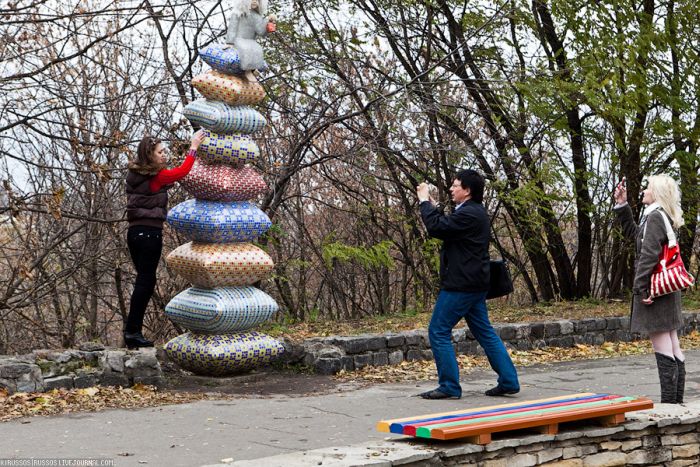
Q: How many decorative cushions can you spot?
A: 9